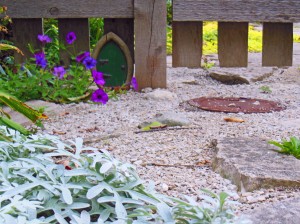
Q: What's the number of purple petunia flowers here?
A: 9